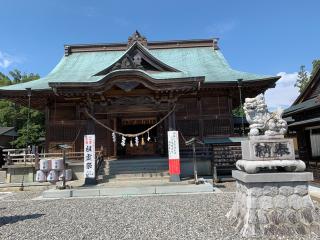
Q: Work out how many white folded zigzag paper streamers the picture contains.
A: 4